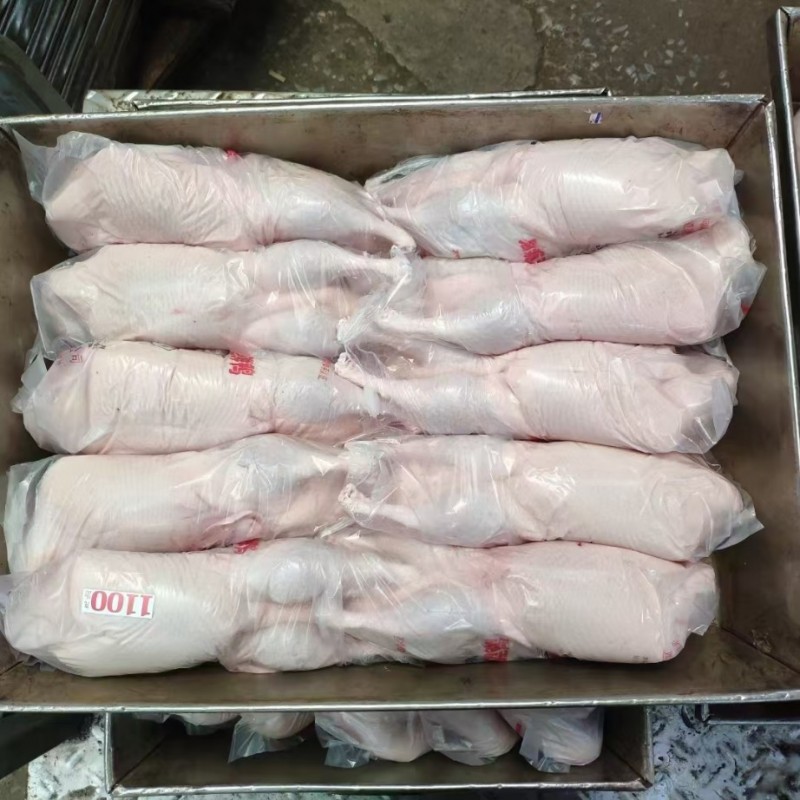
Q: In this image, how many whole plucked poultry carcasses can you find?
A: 10